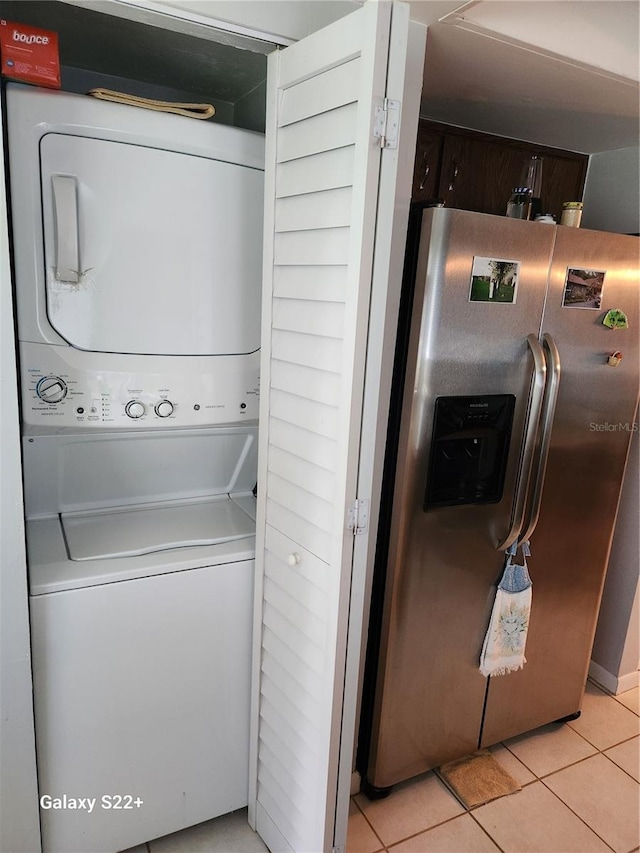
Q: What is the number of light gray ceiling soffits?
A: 1